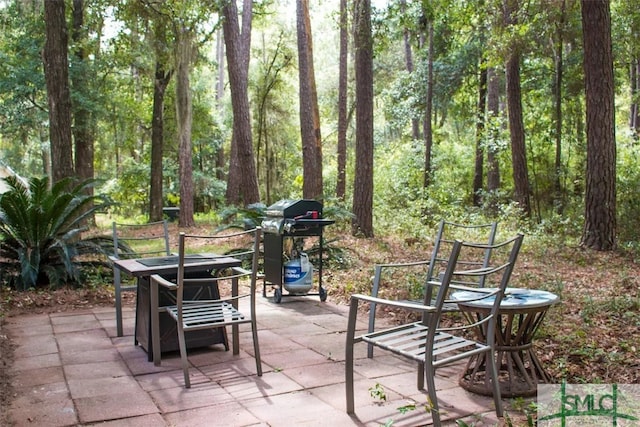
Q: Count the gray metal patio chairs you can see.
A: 4